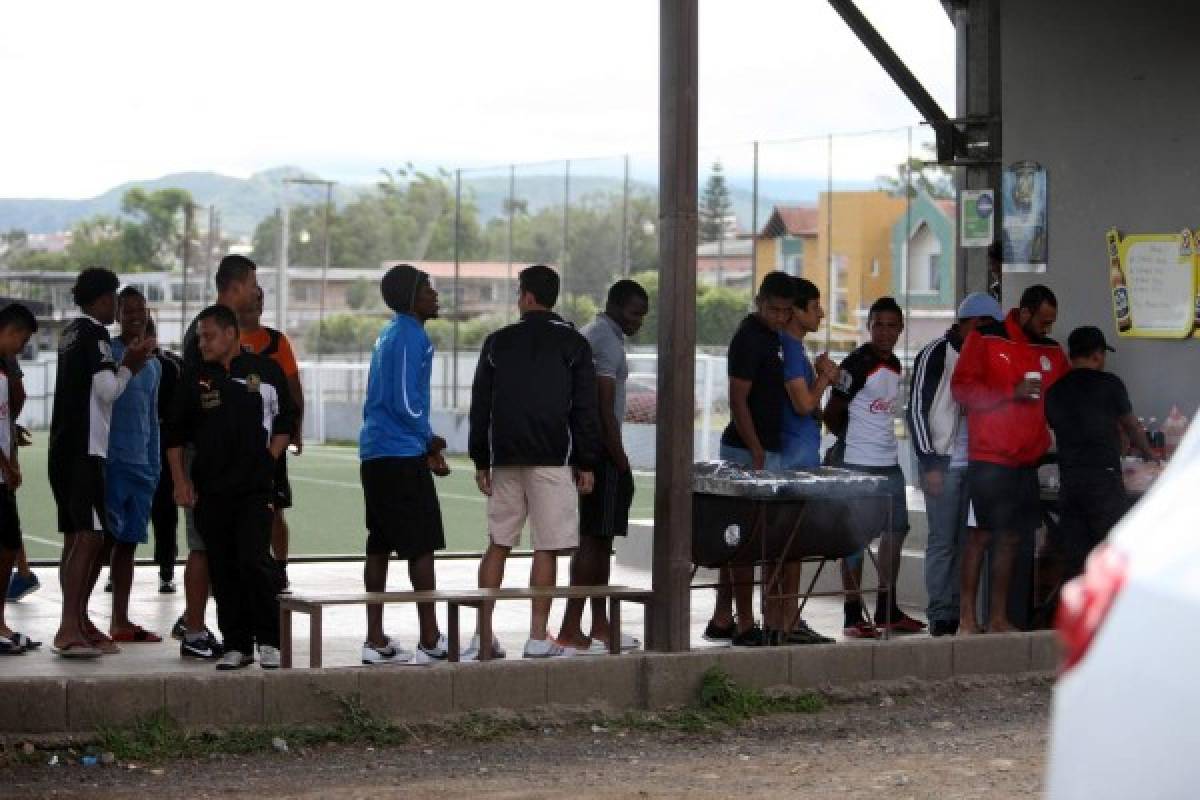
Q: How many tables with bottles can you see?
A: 1